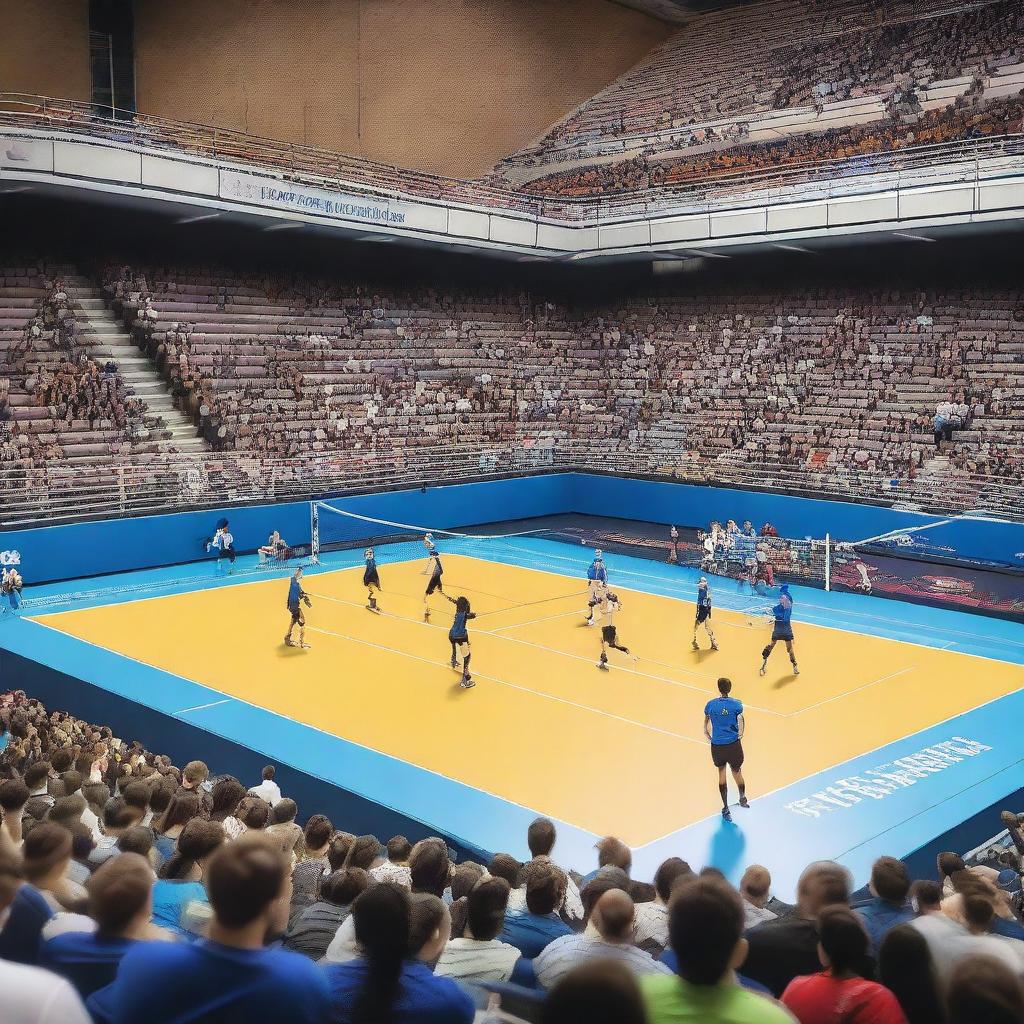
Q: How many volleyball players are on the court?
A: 9